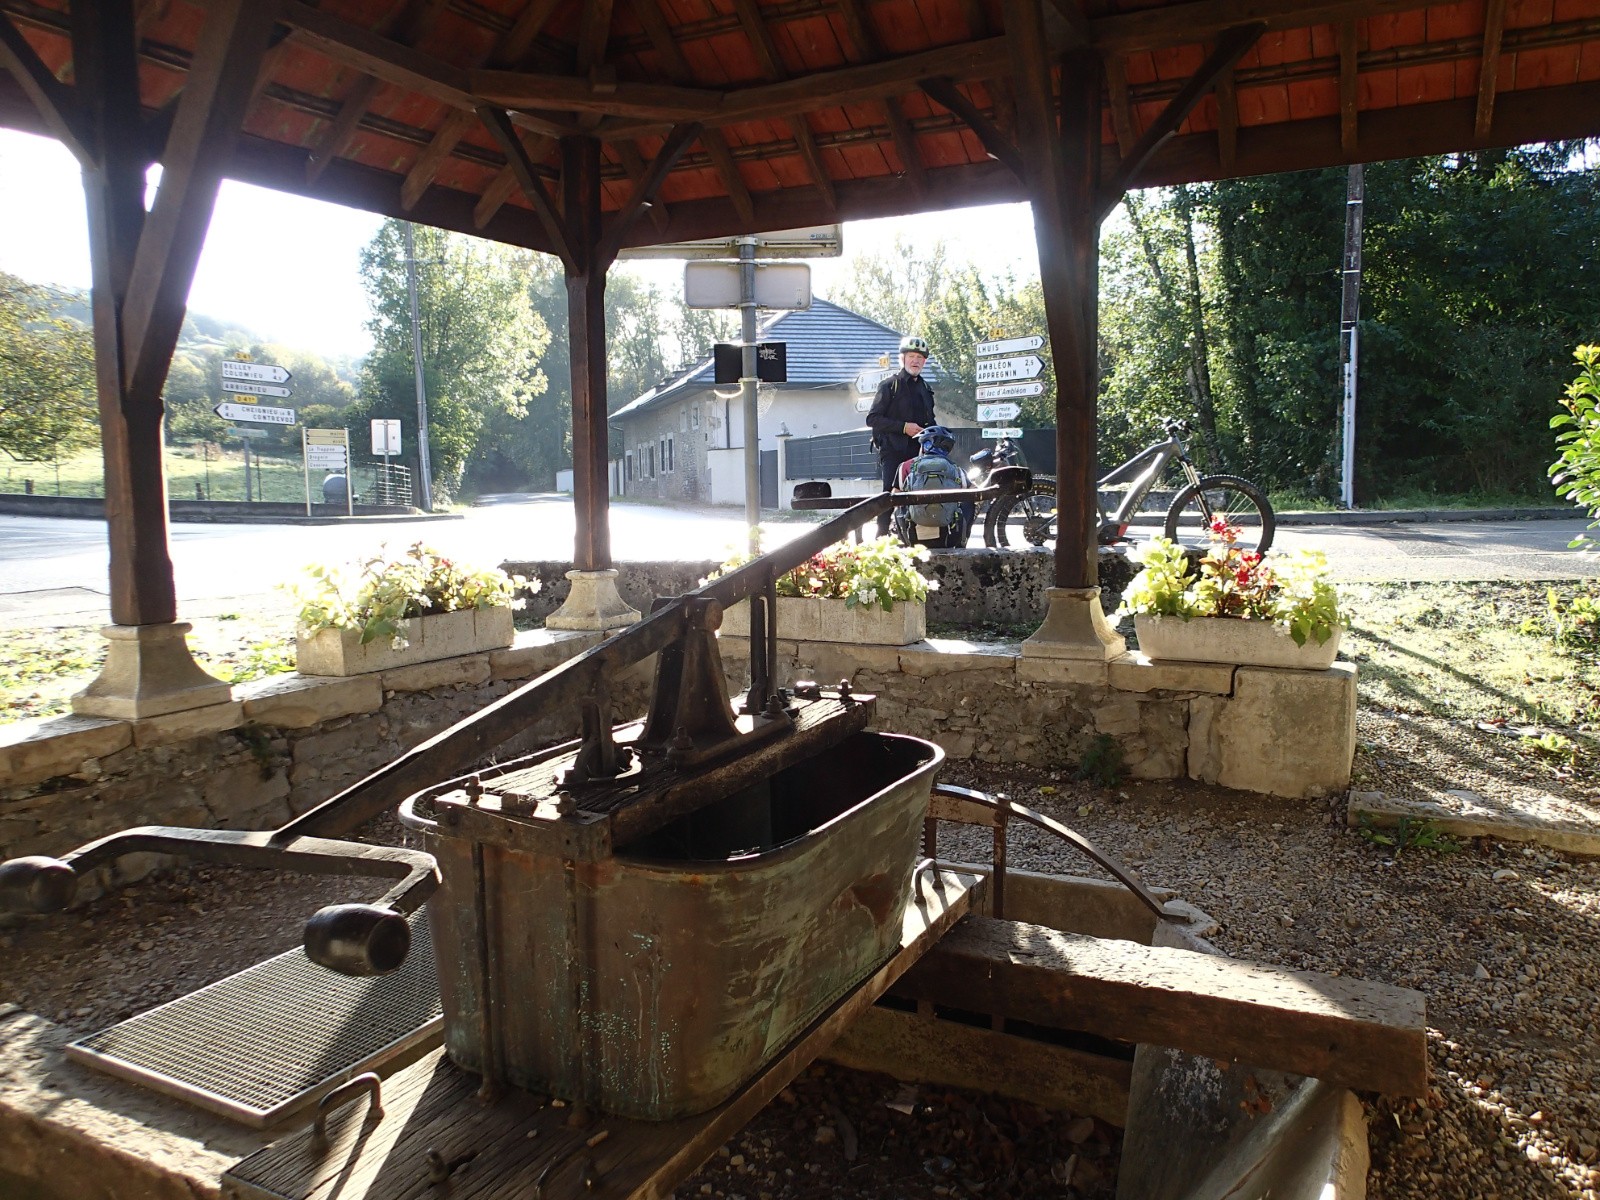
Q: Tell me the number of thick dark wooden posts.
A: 3